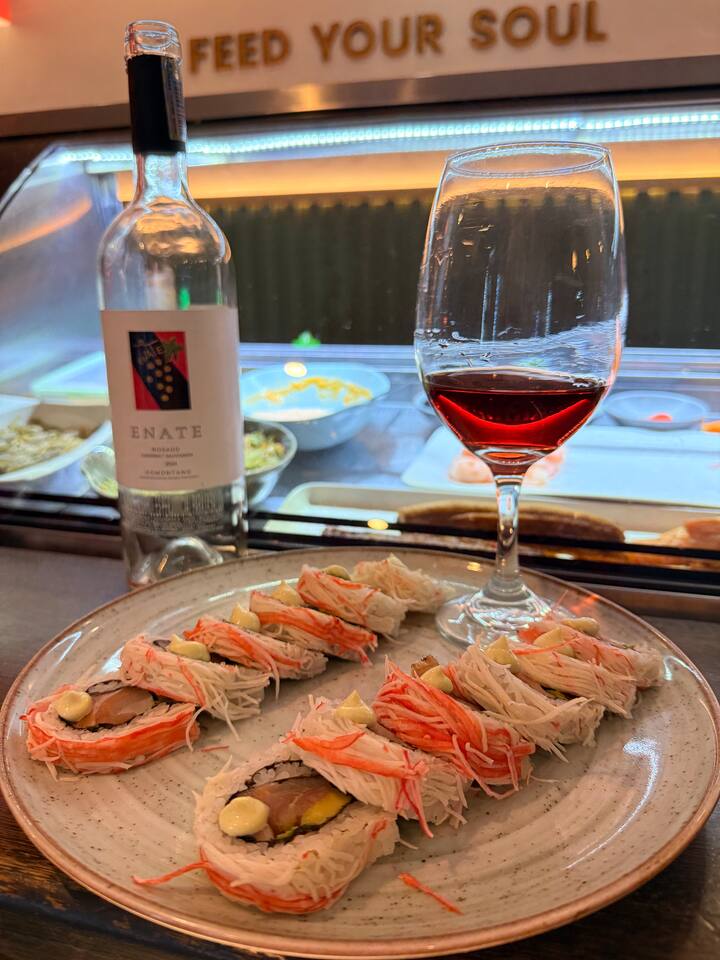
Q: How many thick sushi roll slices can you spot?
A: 12